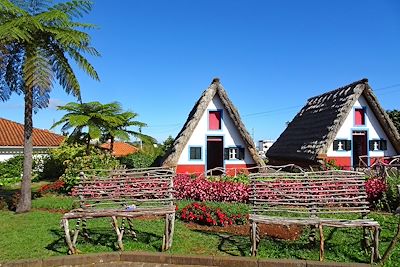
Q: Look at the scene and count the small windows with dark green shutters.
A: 4